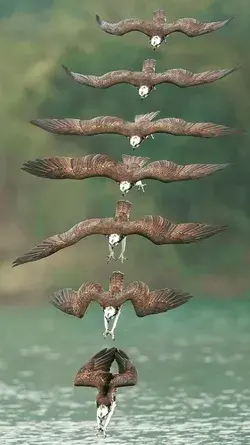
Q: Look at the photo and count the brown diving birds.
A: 7